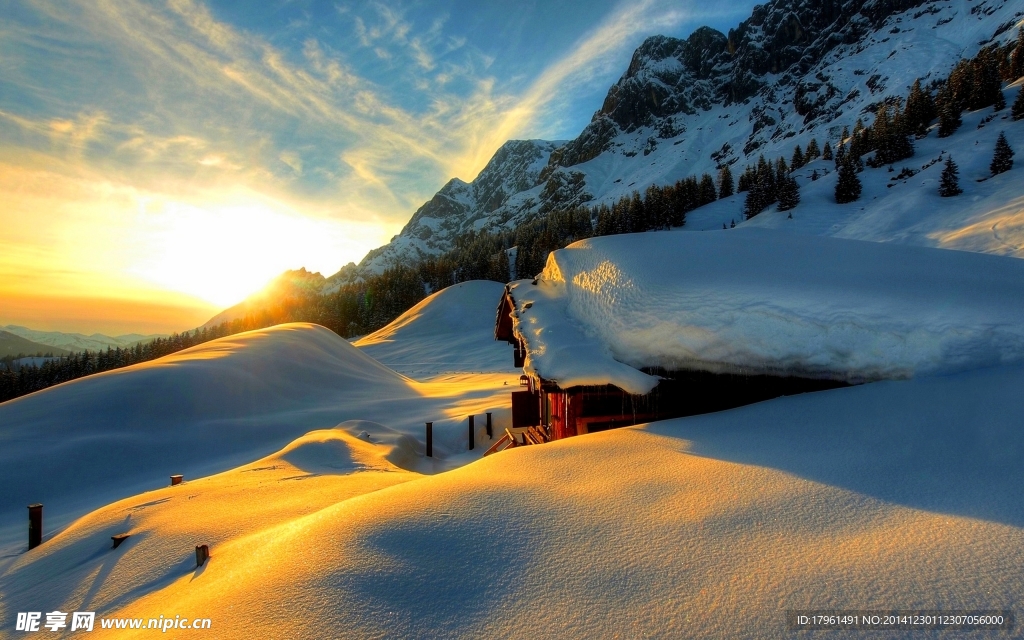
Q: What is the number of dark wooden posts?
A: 7